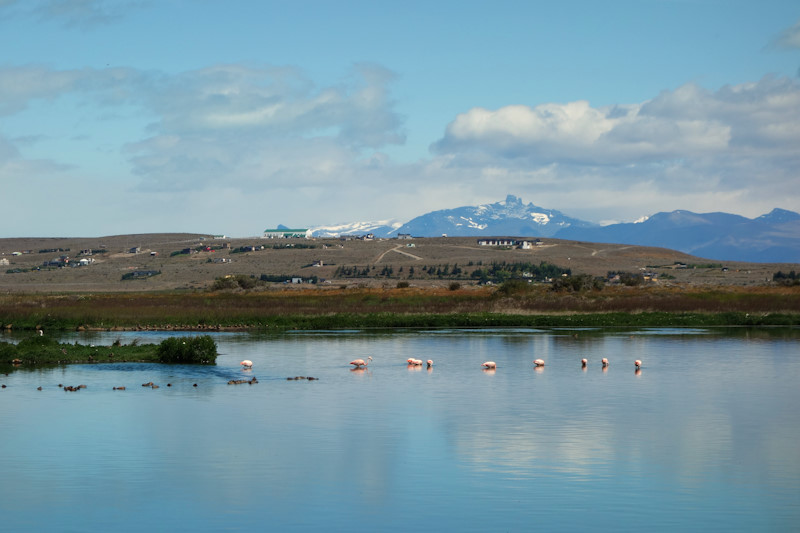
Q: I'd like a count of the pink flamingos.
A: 10